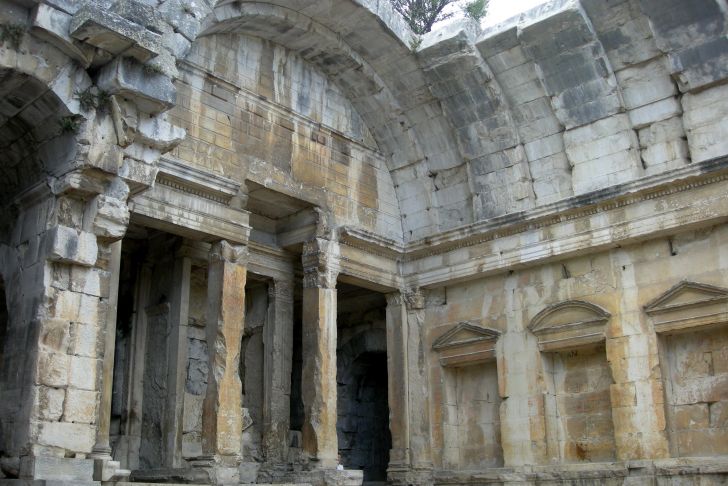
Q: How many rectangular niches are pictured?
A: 3